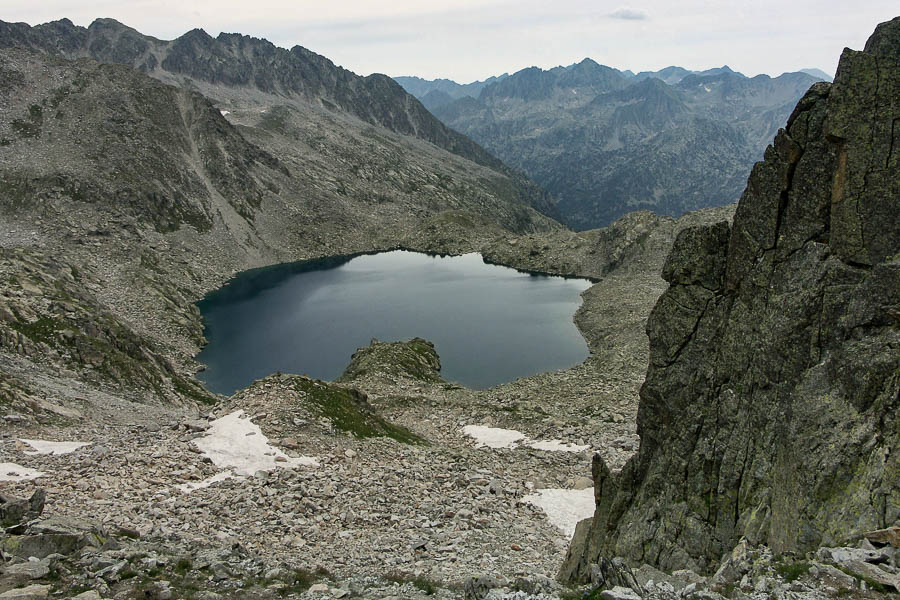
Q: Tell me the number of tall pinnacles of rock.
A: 1